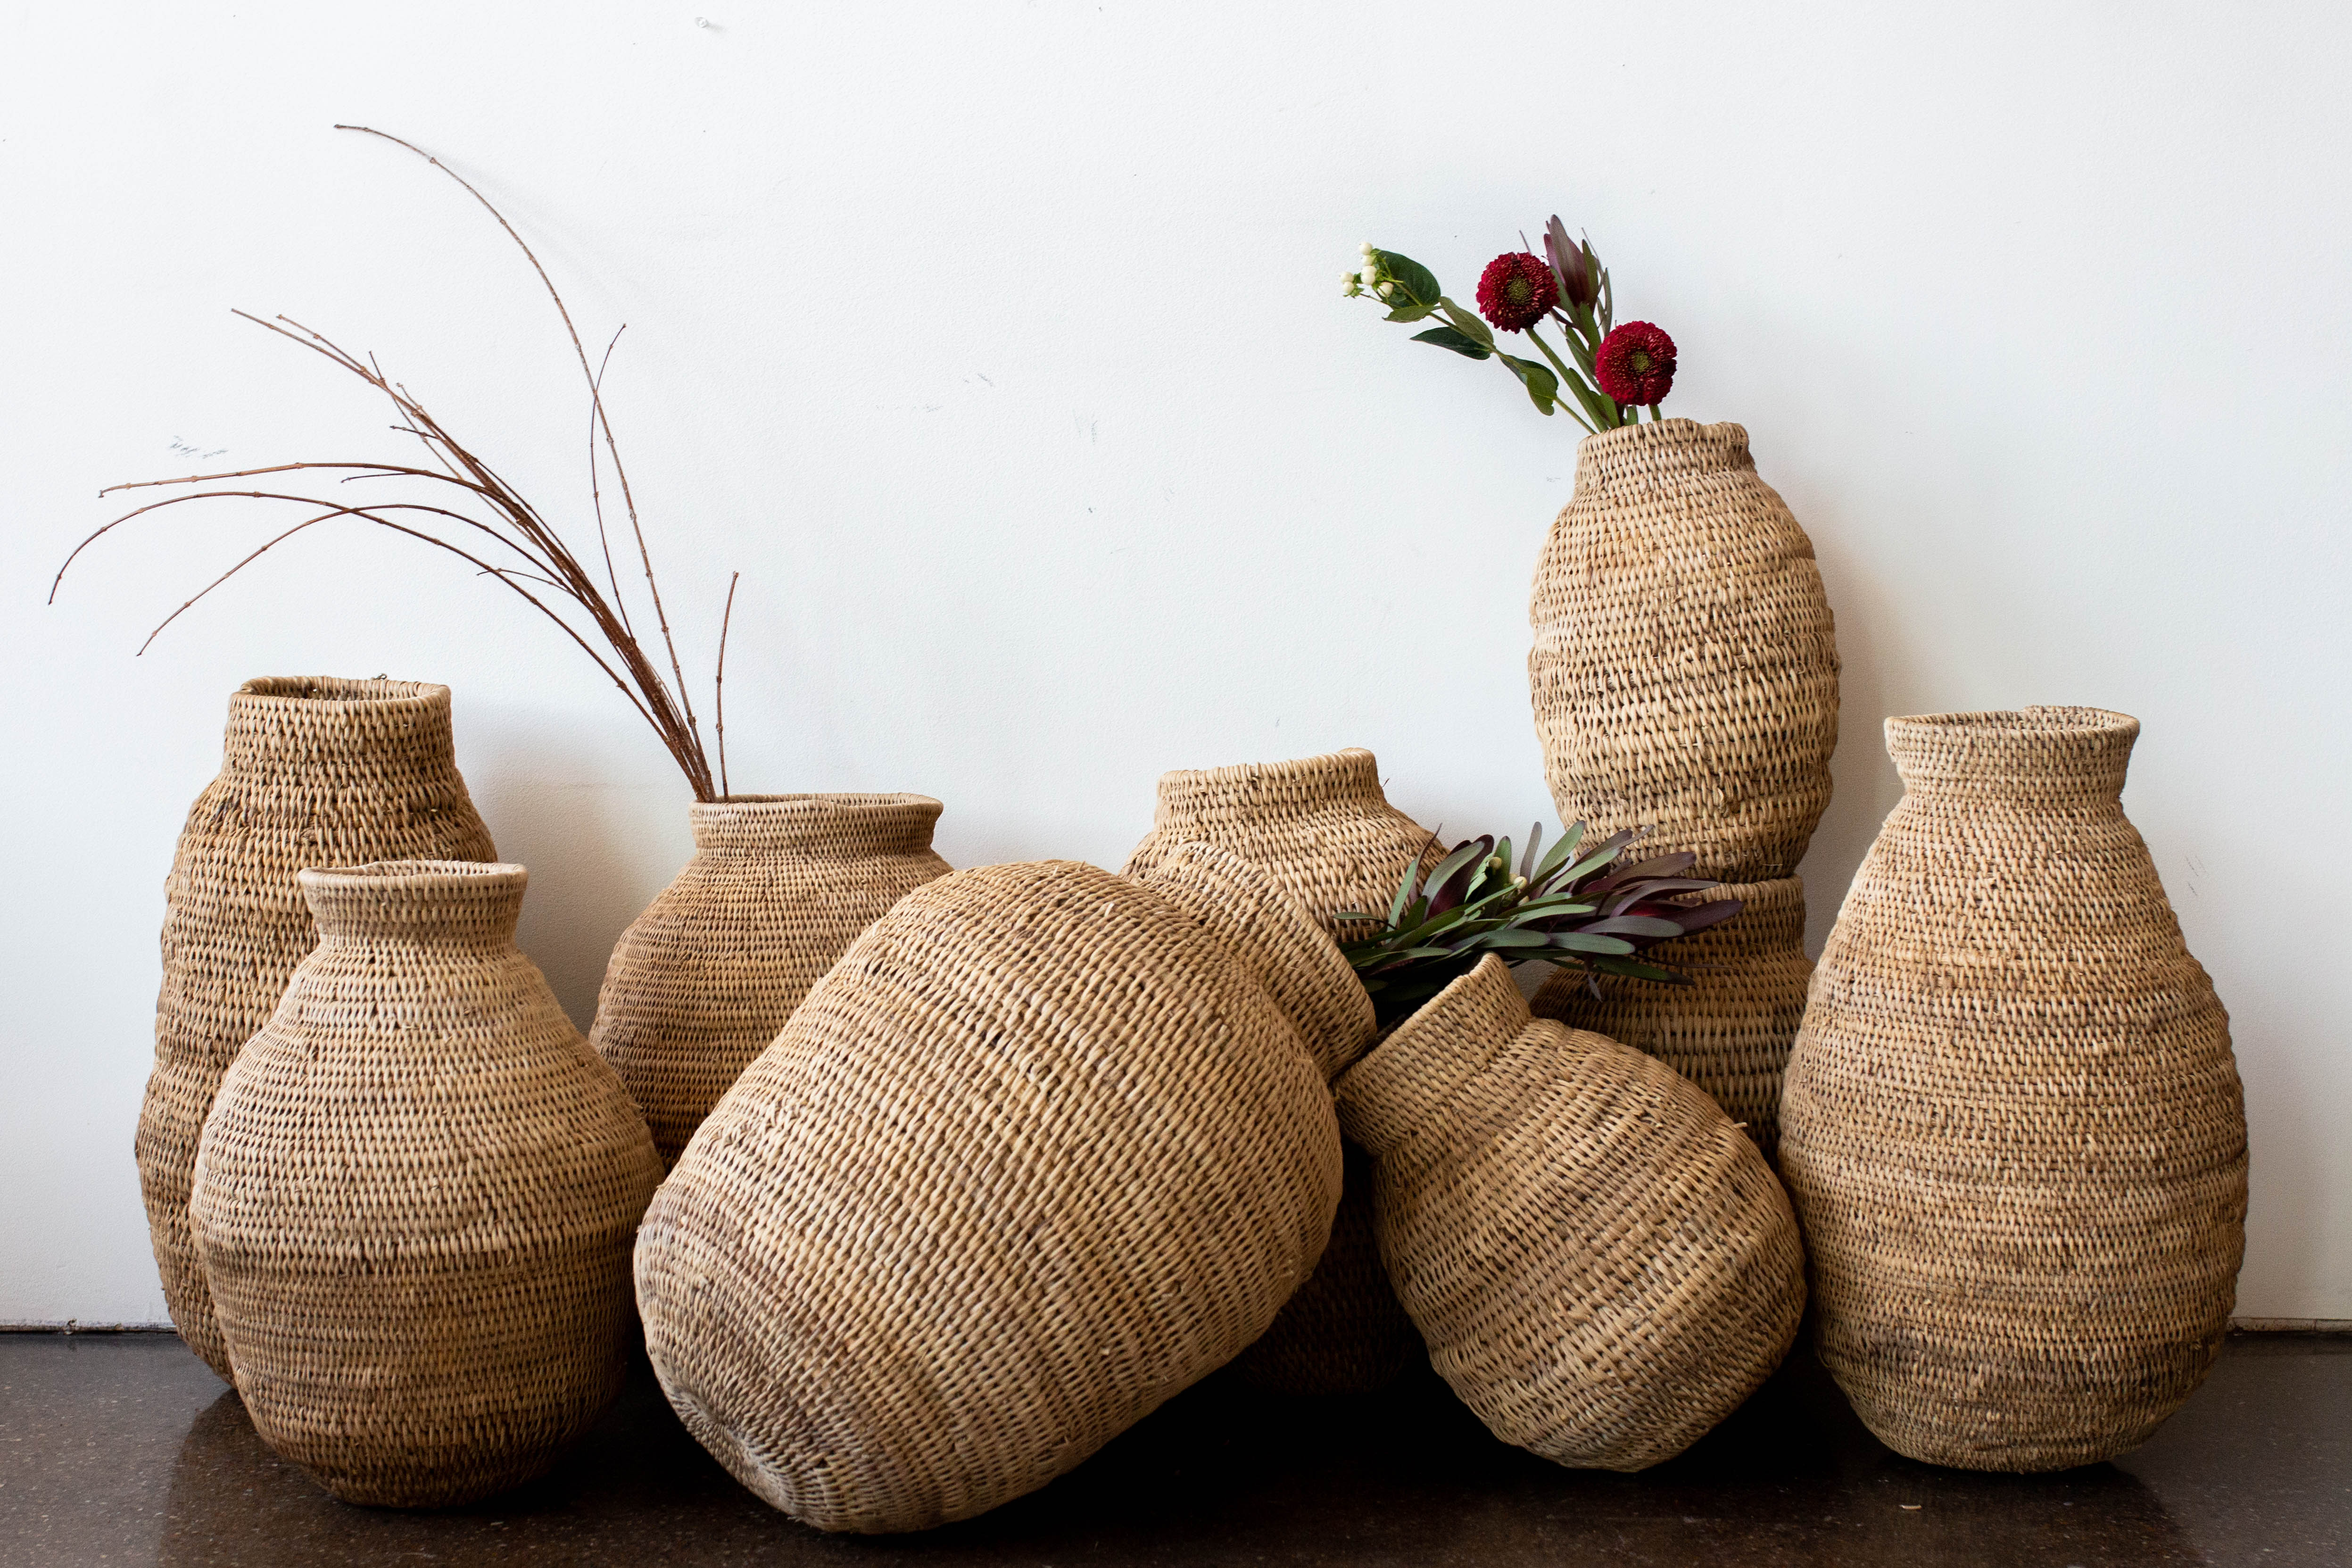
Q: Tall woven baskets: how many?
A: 9